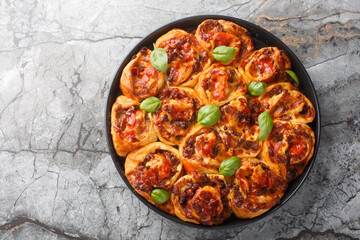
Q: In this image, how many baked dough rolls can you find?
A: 14